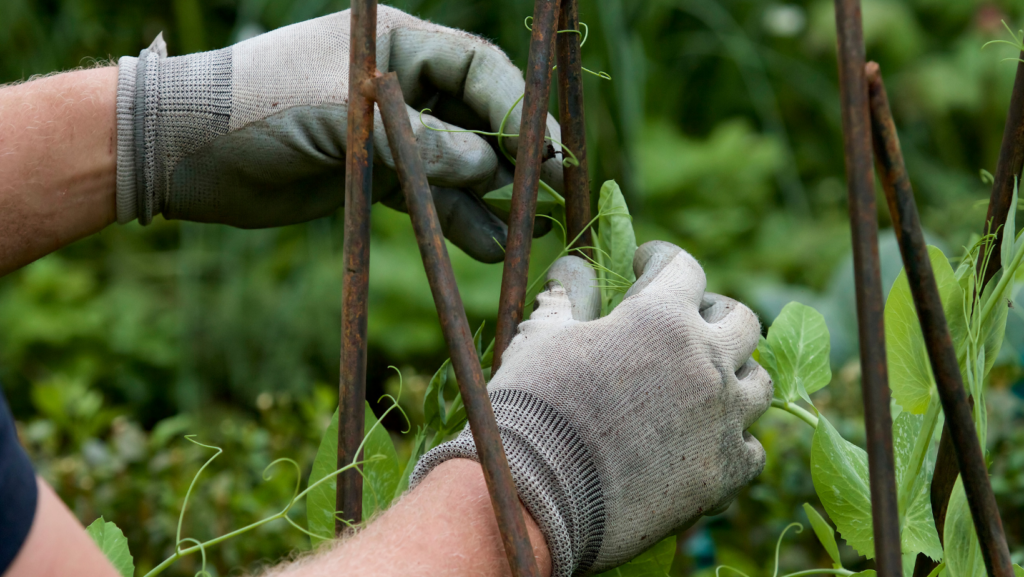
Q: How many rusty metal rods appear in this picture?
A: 7